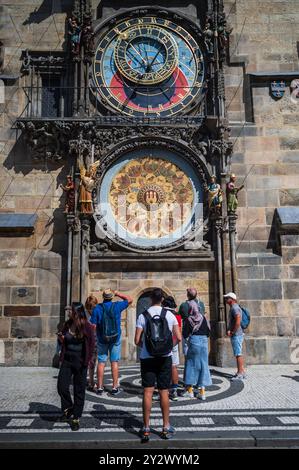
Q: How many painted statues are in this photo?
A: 8